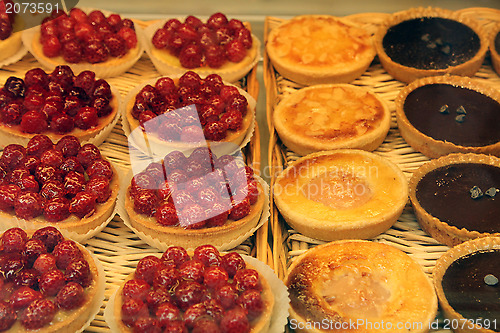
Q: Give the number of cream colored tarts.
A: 4